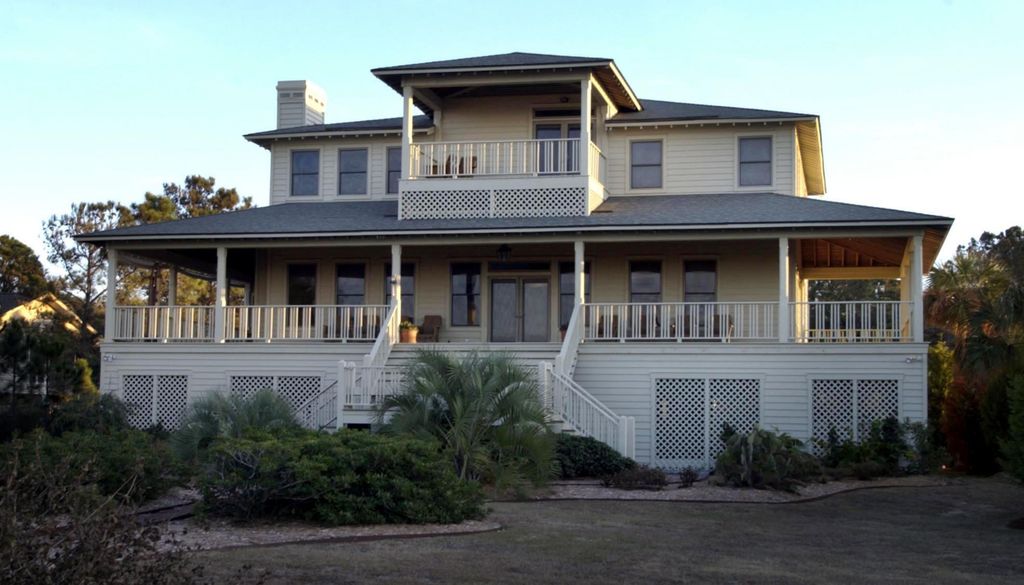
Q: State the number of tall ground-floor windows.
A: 7